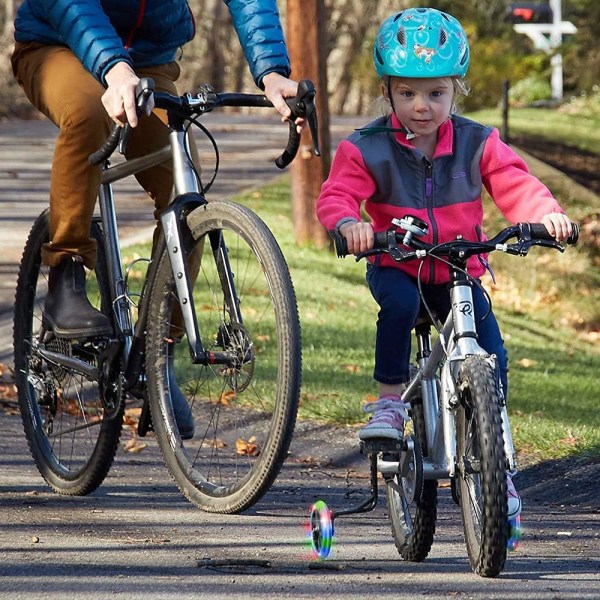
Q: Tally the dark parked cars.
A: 0